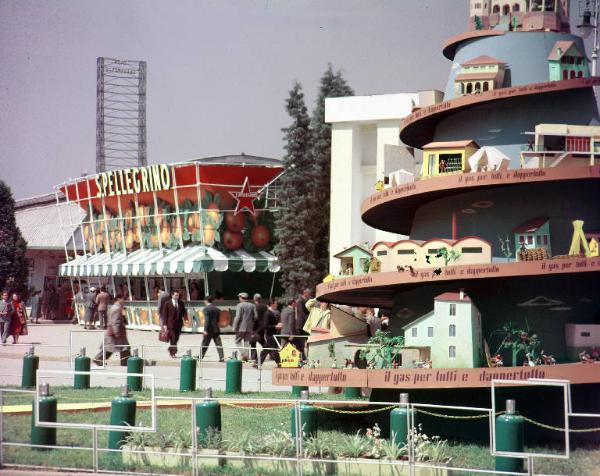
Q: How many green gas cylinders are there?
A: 13